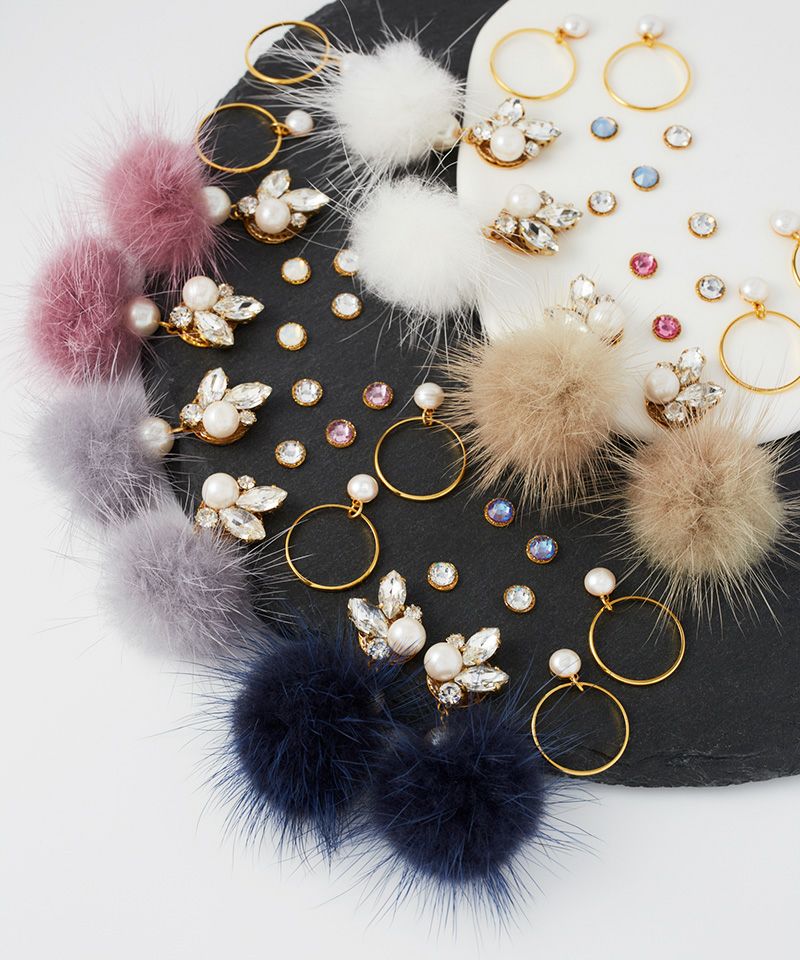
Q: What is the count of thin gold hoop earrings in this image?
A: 10